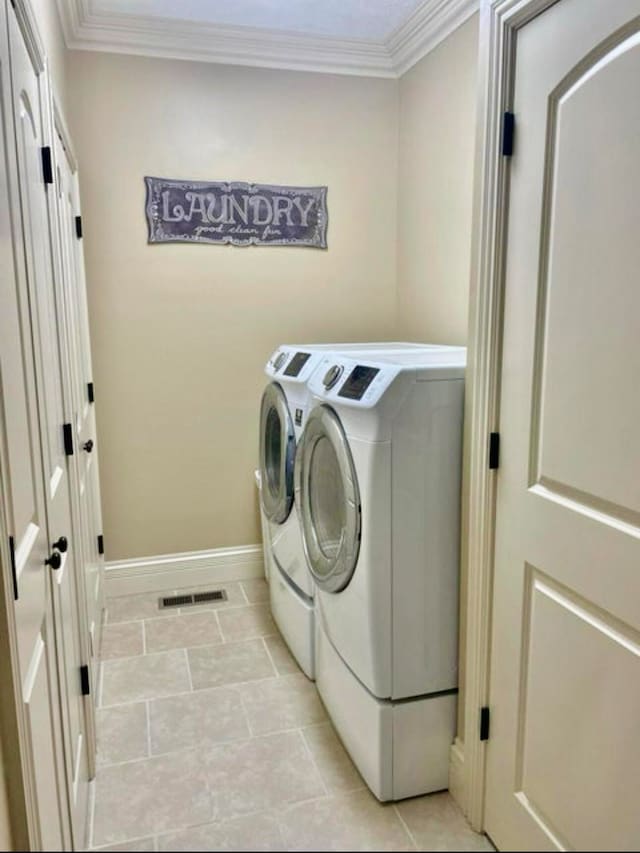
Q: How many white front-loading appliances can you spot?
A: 2